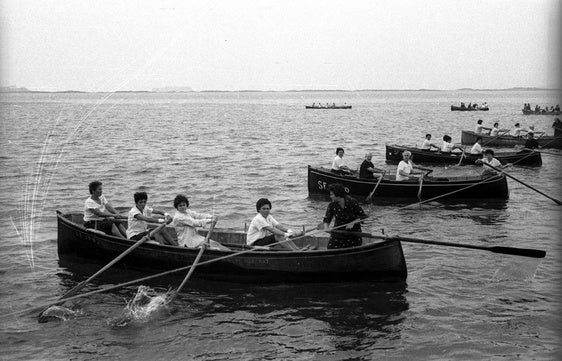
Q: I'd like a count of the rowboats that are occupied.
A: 7